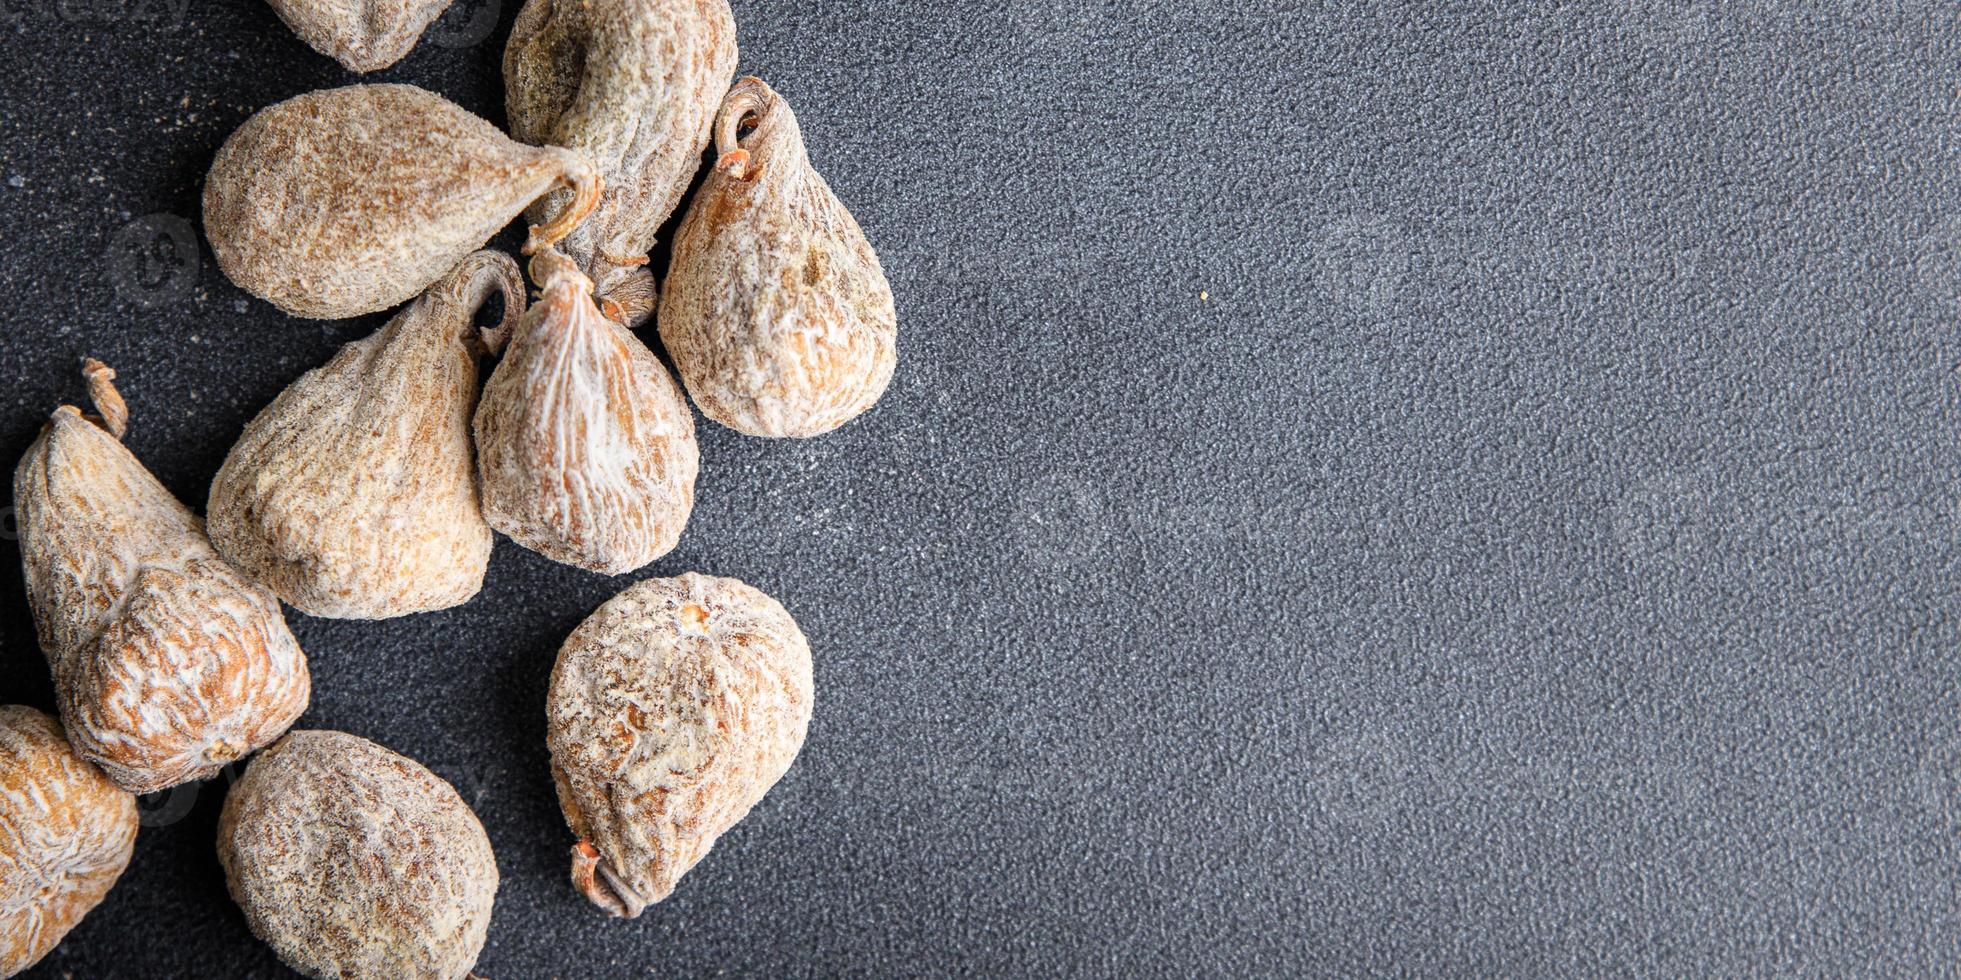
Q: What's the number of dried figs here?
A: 10